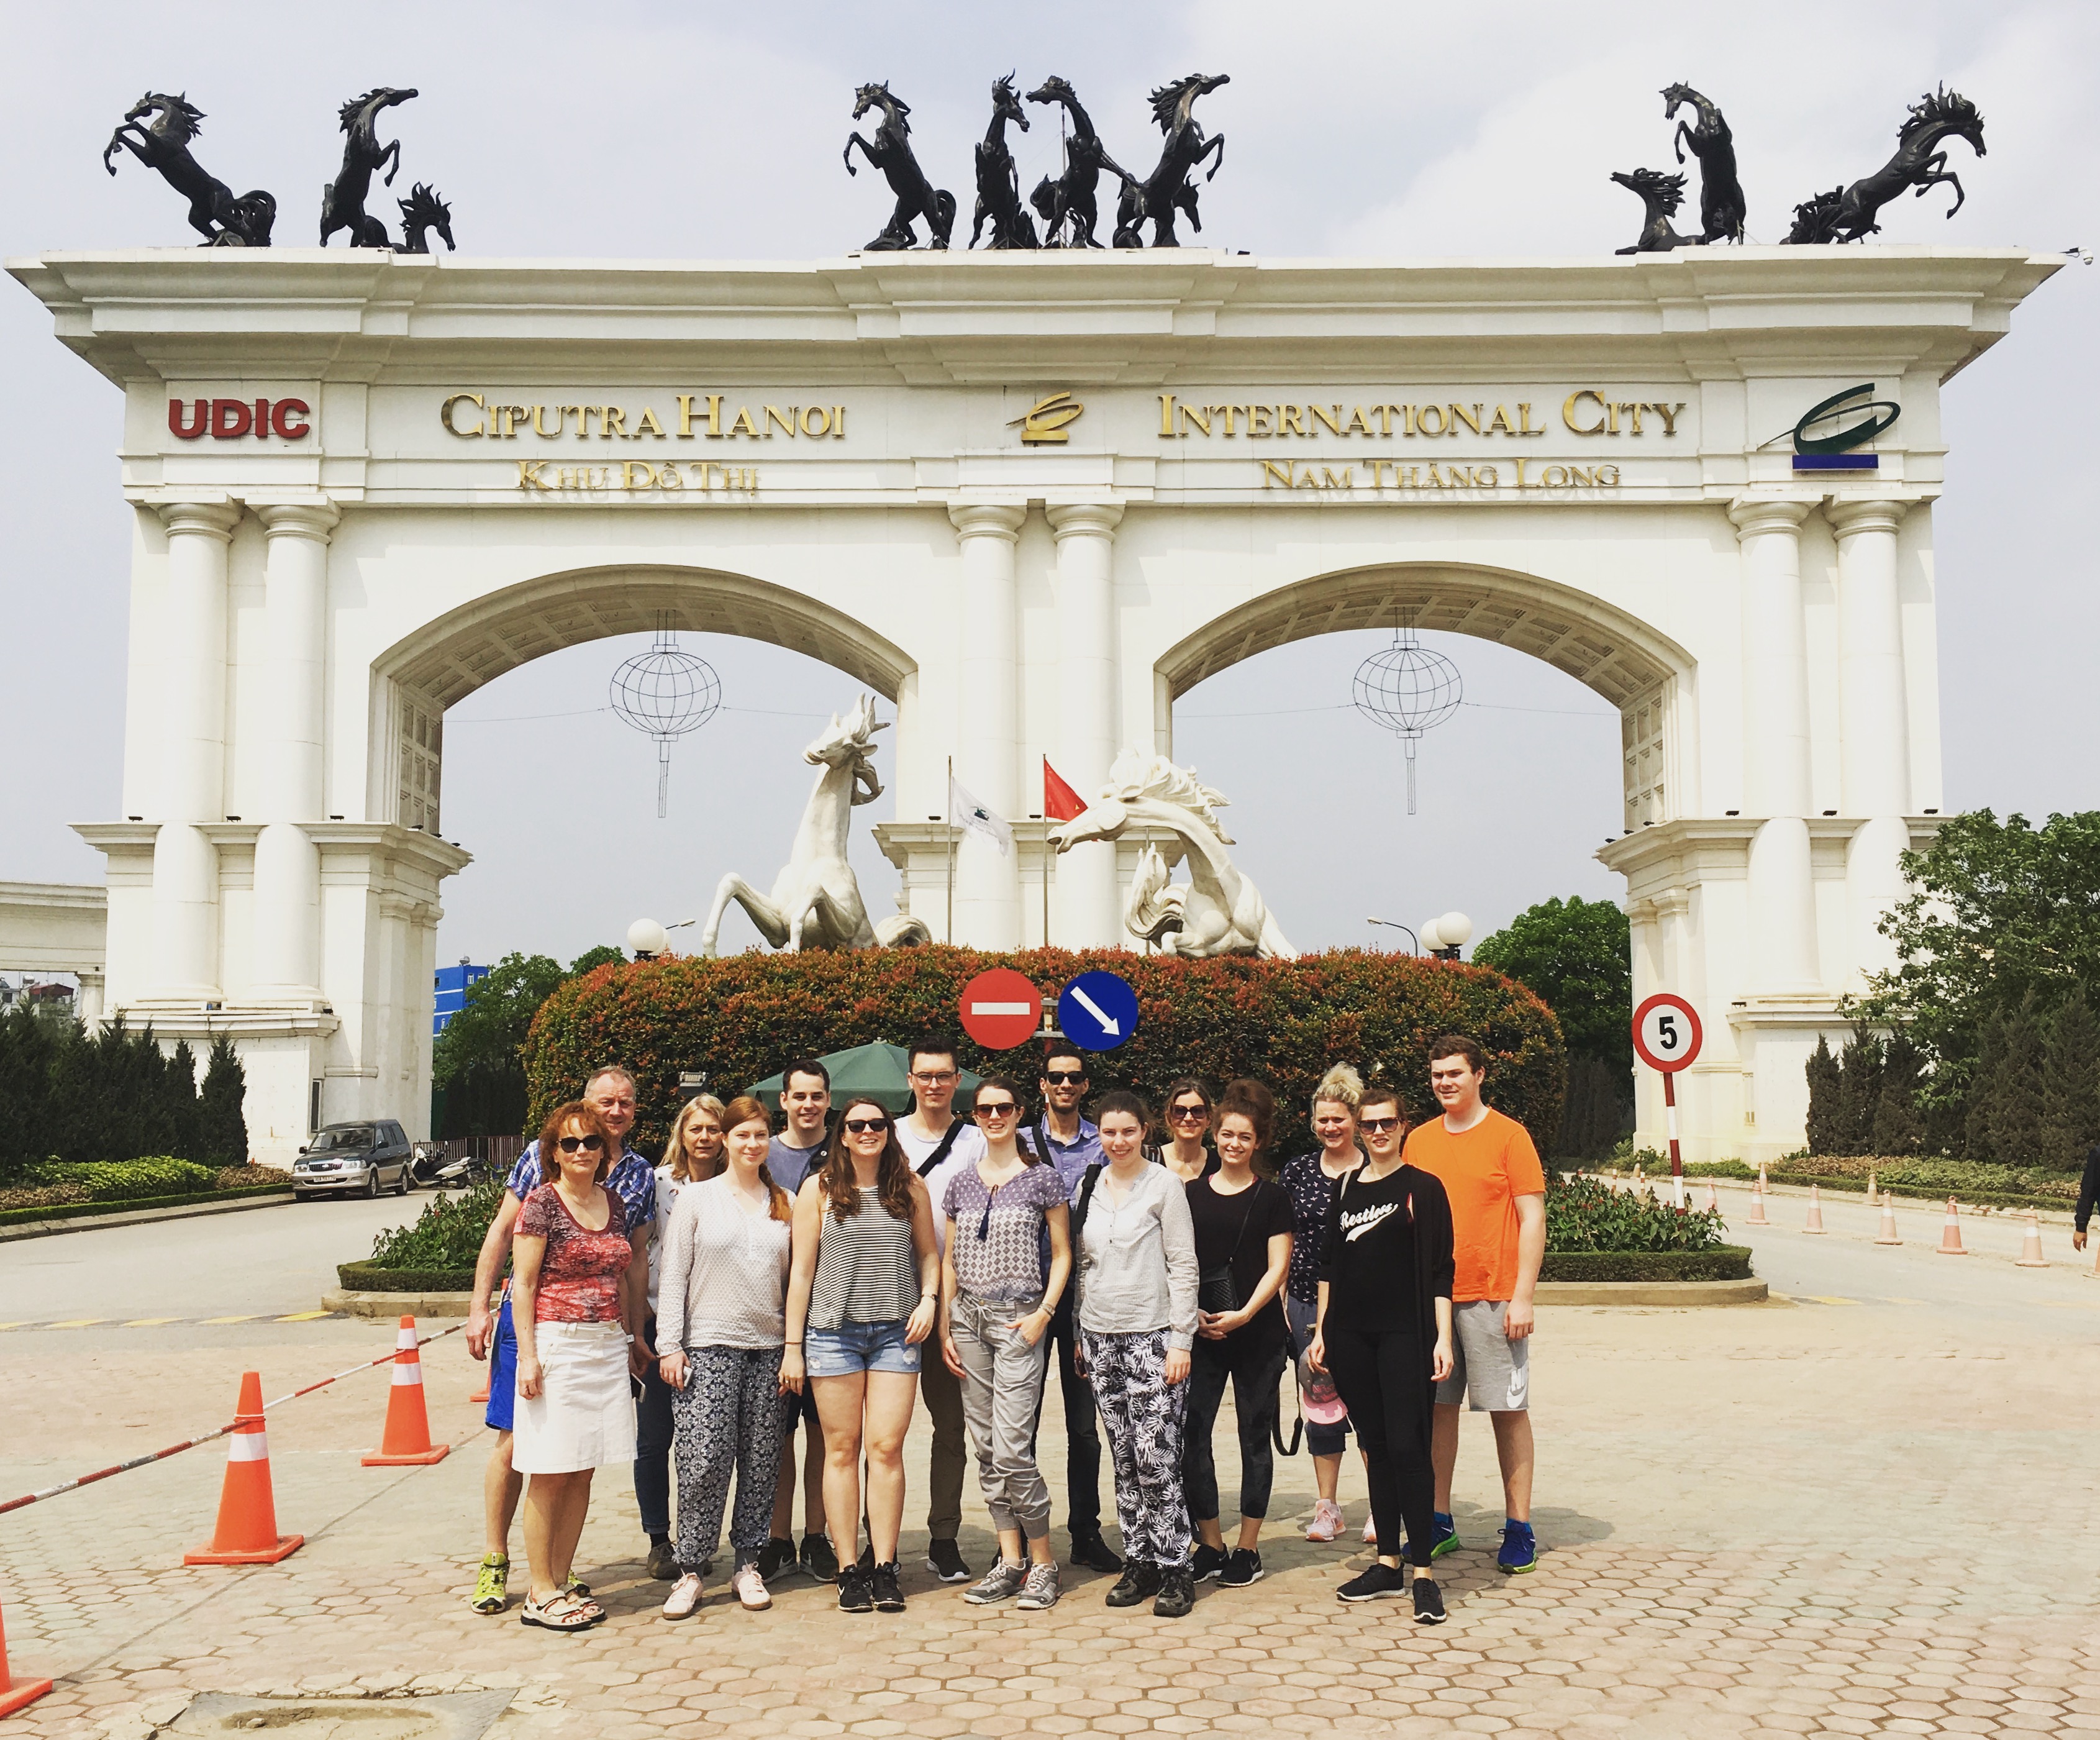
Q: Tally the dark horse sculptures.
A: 11